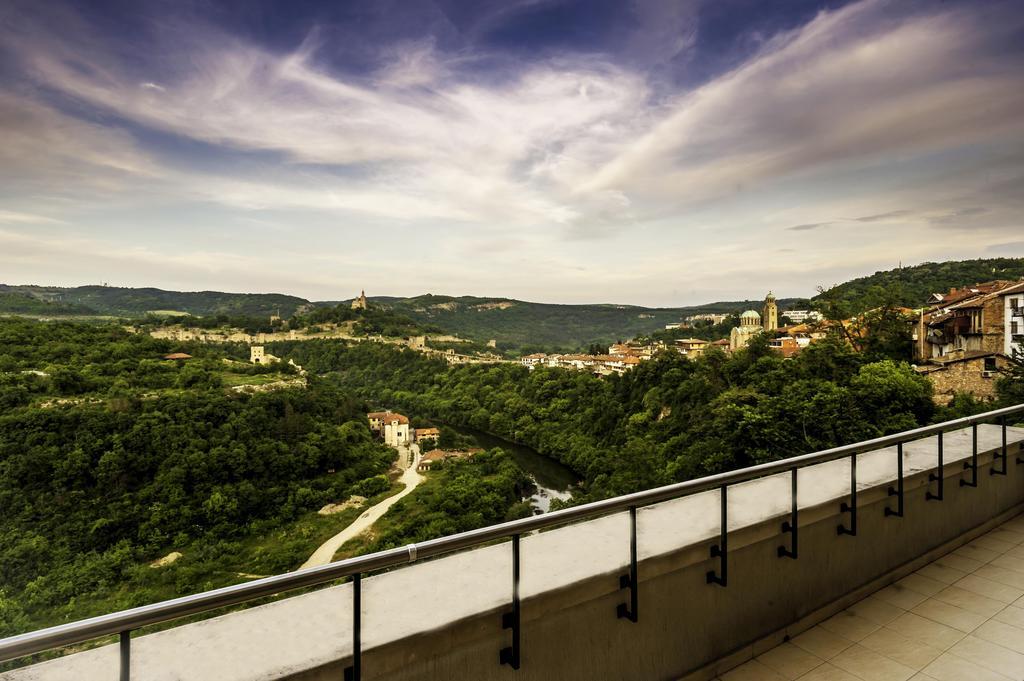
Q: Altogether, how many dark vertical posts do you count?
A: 11